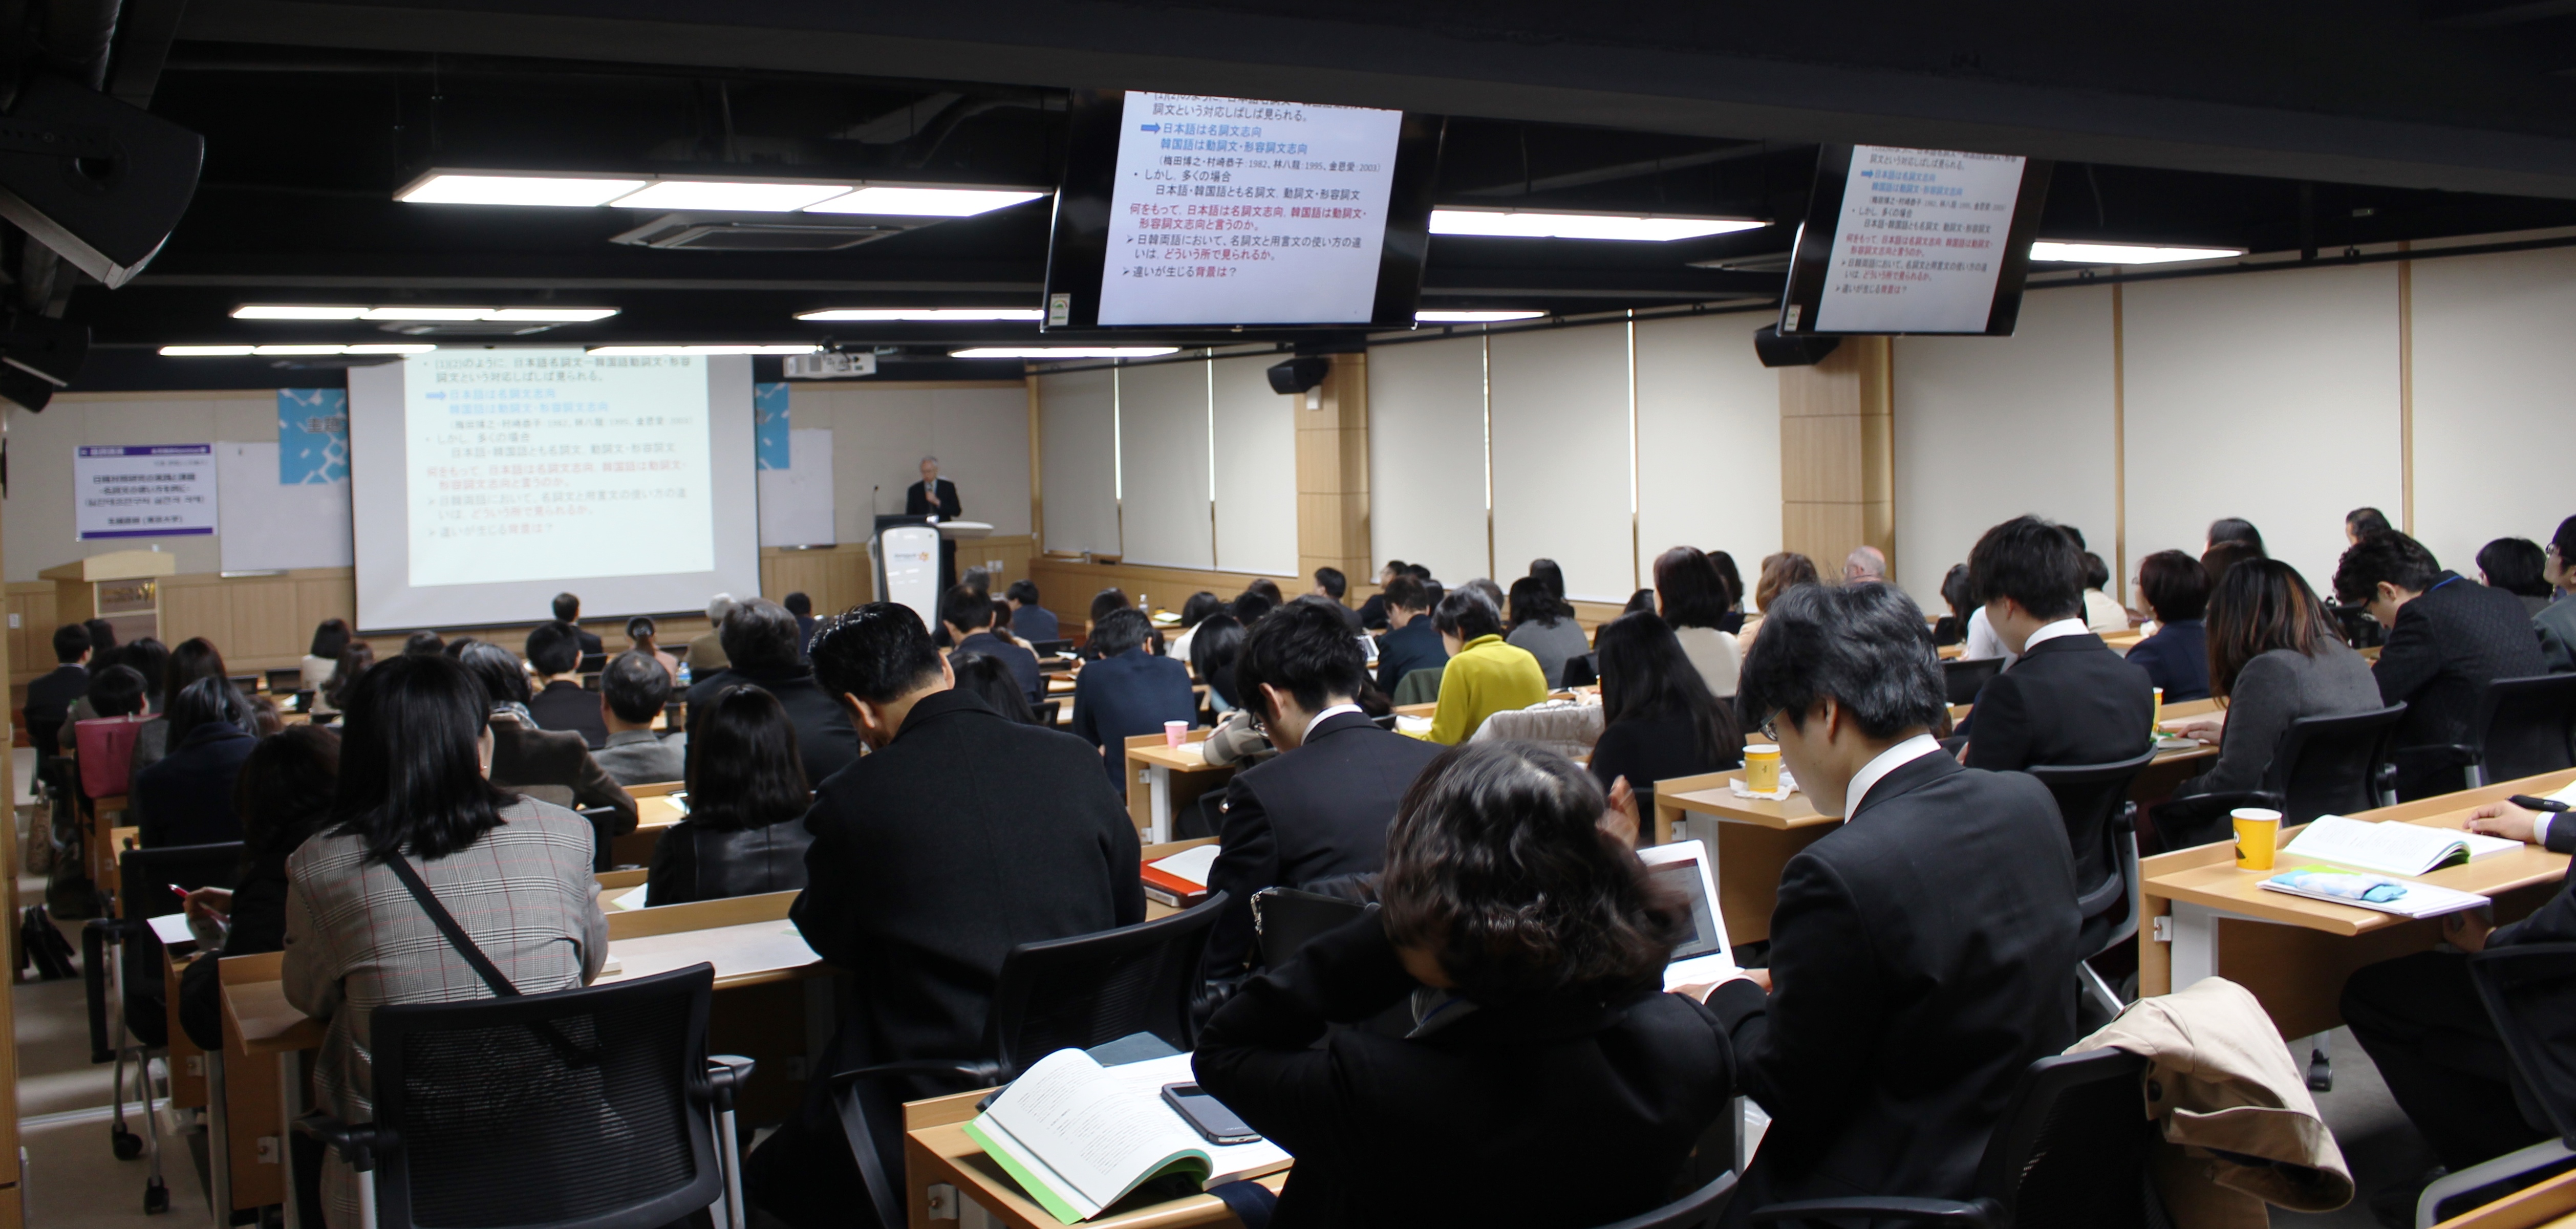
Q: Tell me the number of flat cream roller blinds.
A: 9